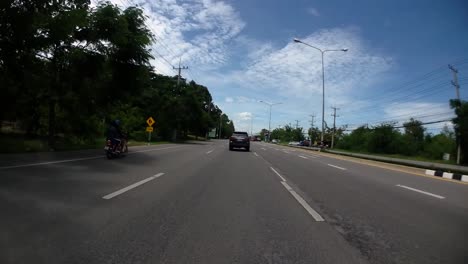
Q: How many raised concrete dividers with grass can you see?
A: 1